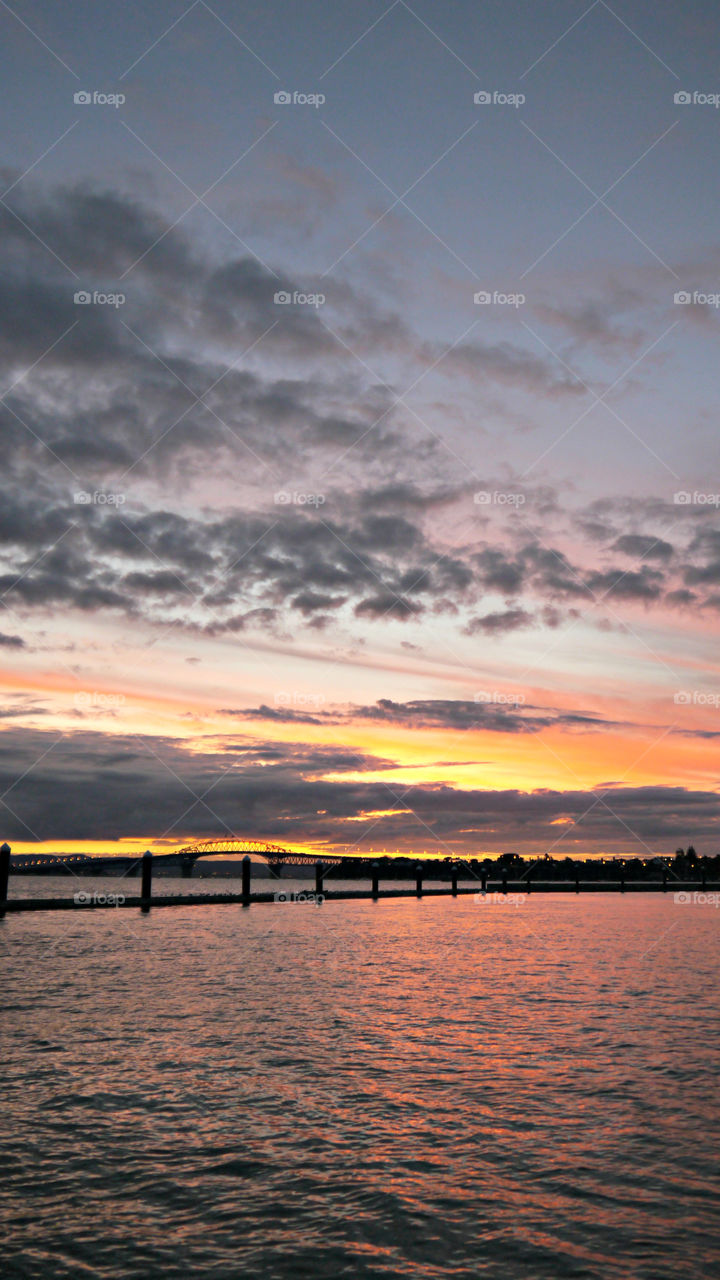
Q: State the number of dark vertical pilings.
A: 14